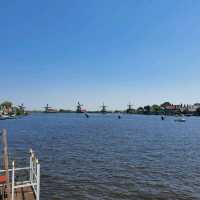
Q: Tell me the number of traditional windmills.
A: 5